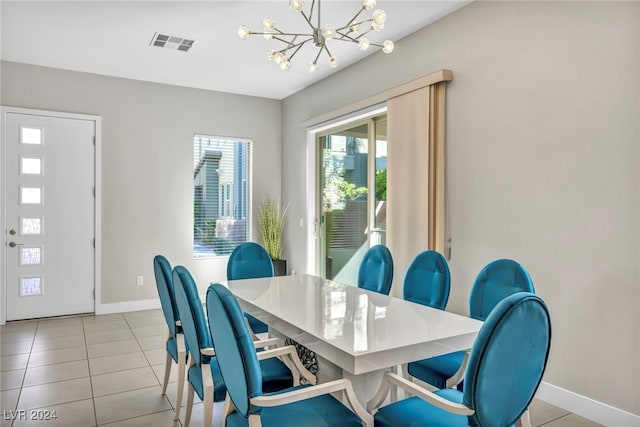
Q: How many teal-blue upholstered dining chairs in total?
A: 8